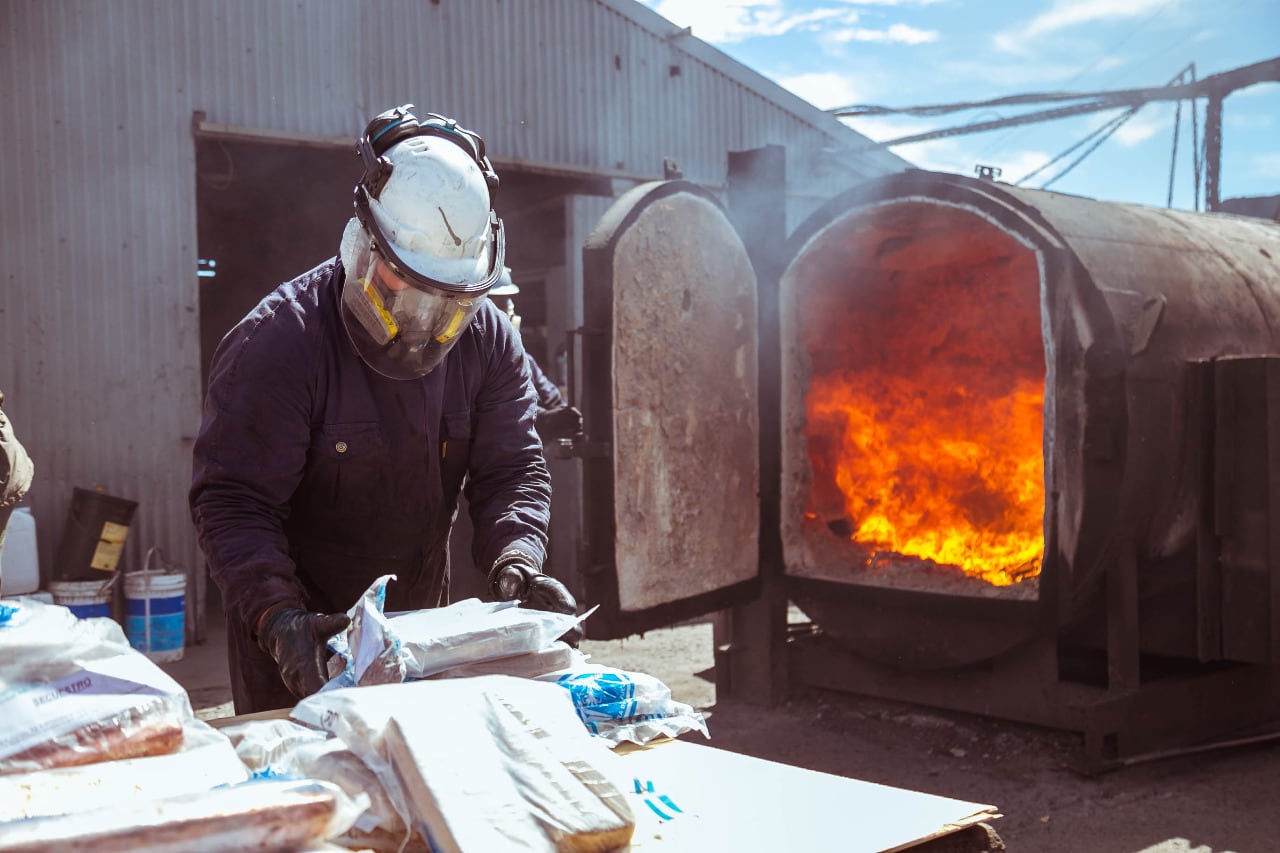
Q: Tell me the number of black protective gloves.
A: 3